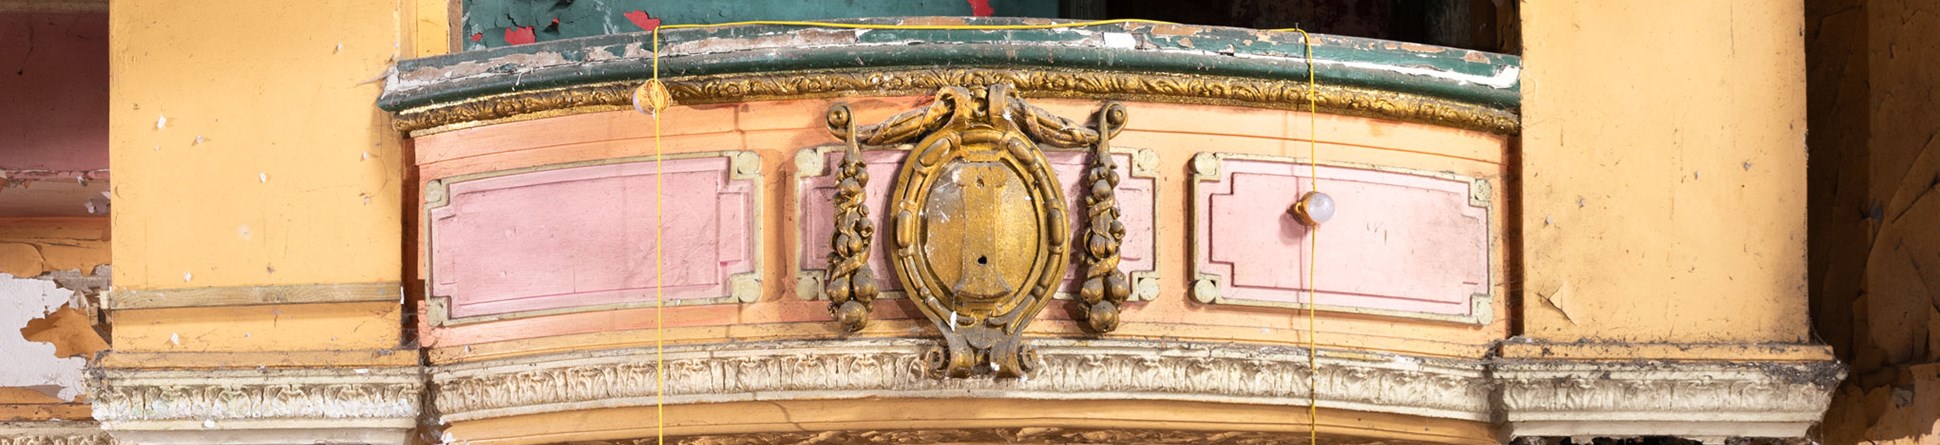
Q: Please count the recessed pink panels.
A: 3